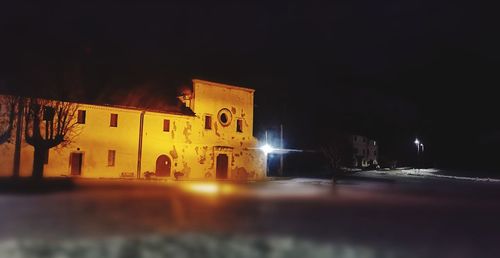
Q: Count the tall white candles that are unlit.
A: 0